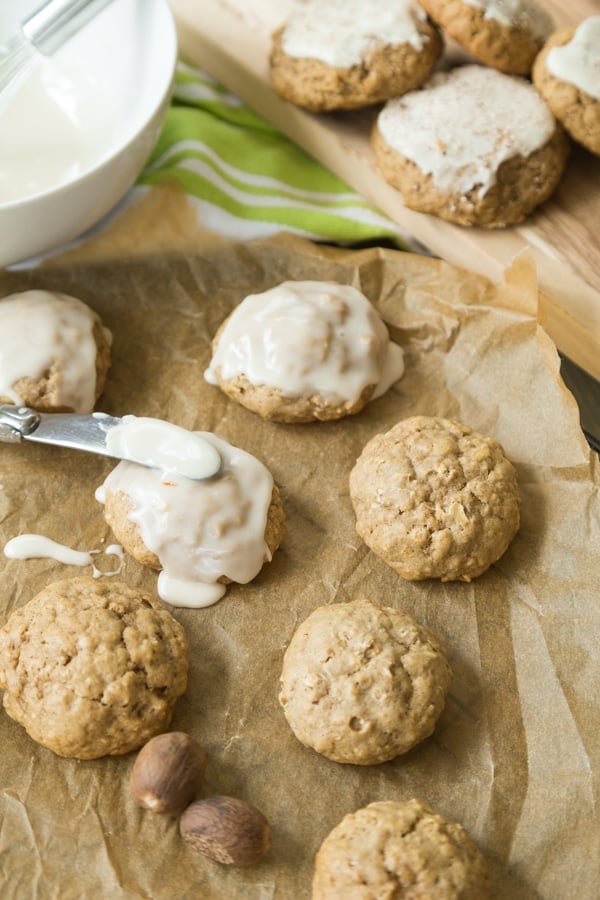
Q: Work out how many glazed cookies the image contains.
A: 7